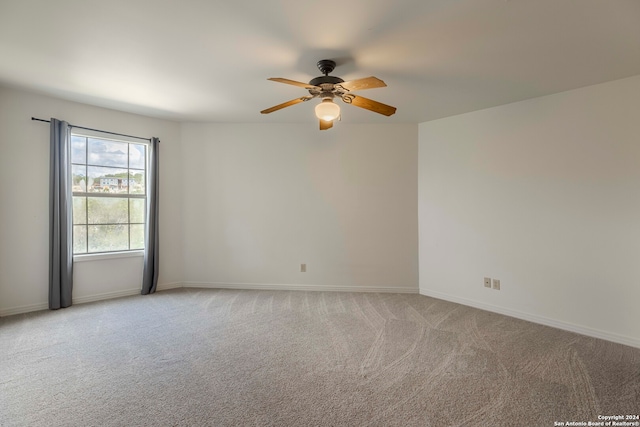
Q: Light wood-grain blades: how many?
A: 5